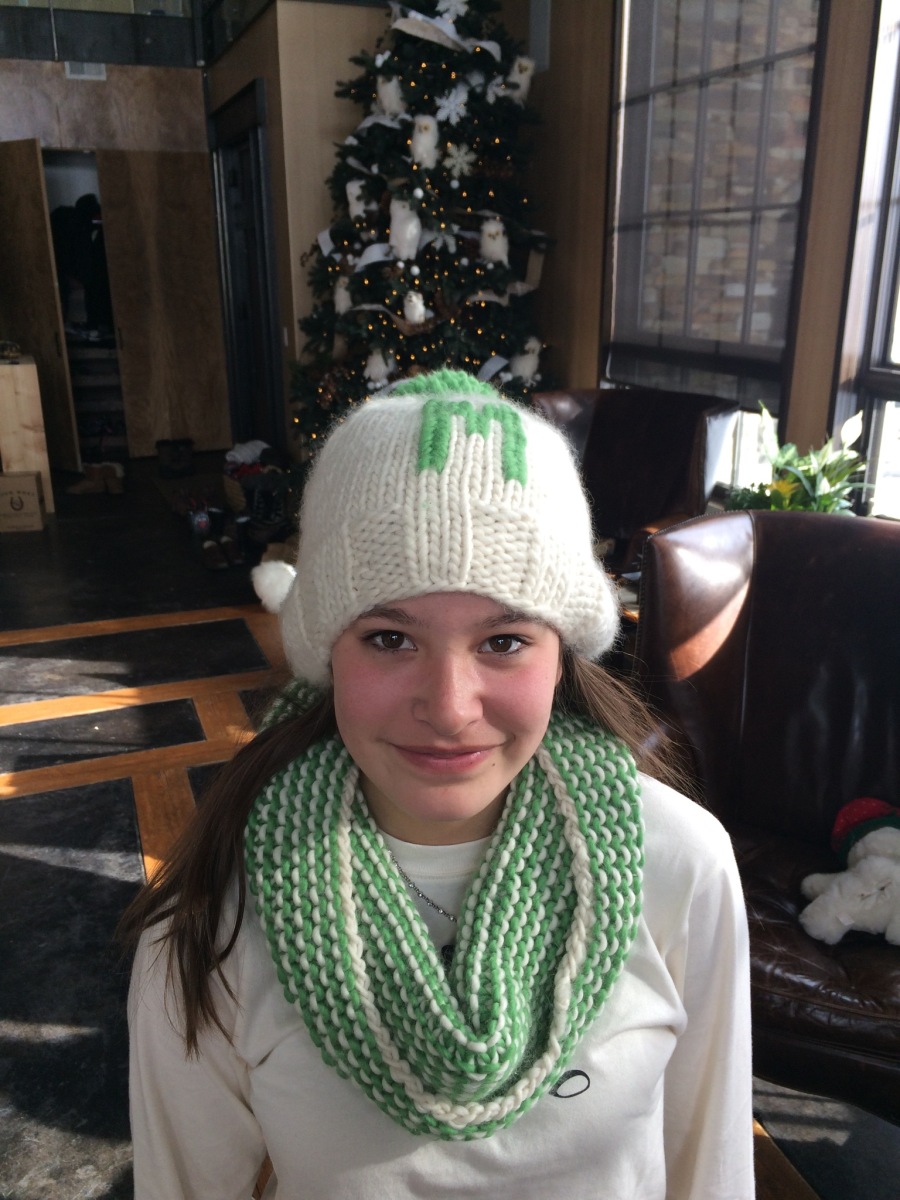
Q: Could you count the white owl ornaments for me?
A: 10